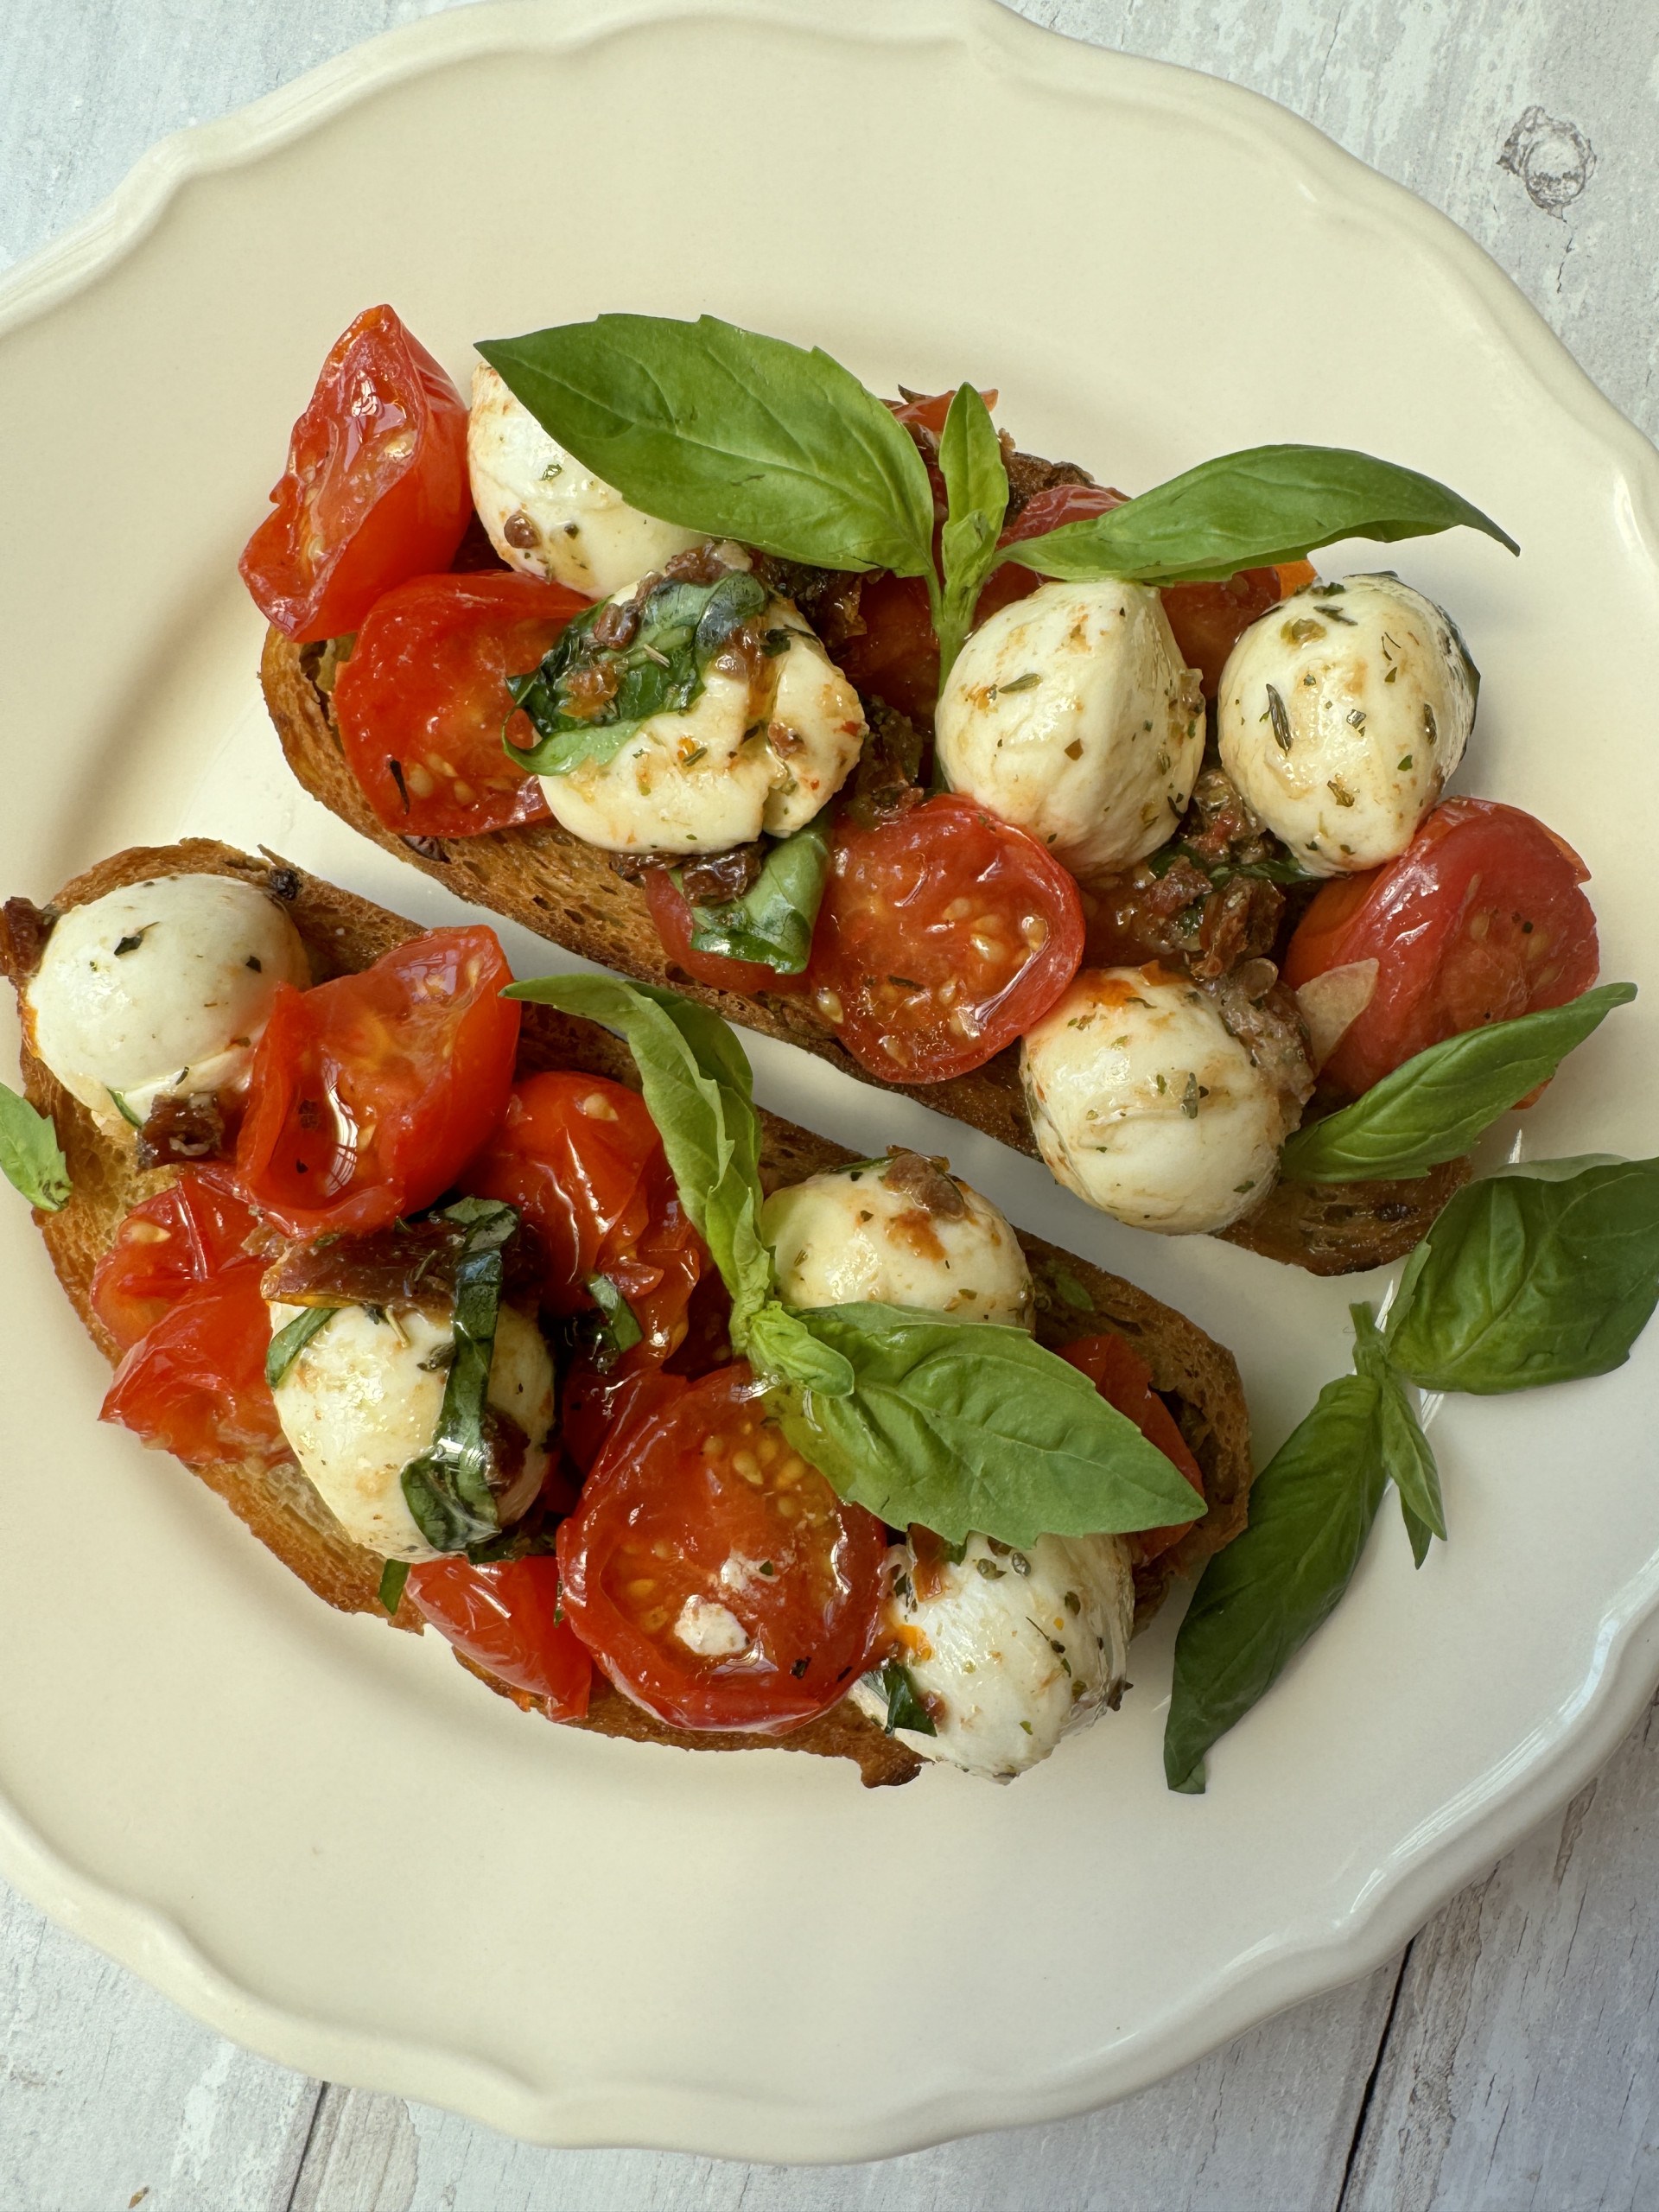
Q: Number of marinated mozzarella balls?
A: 9